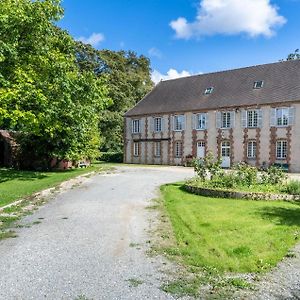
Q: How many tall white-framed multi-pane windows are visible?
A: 12